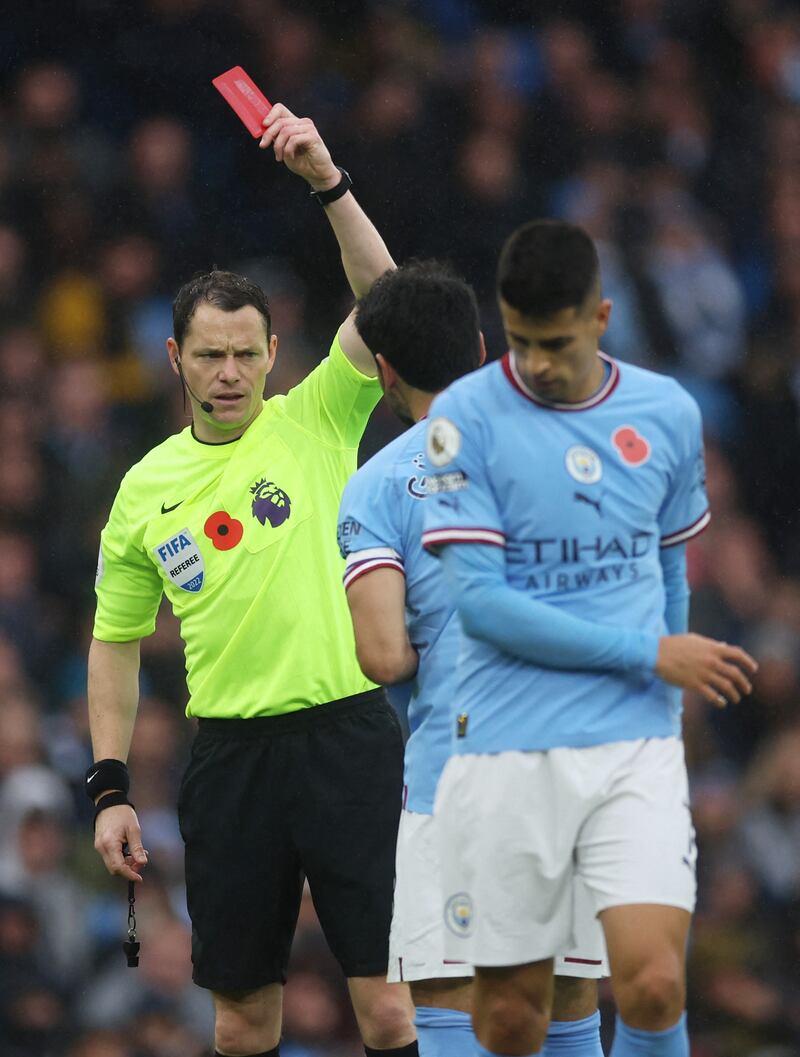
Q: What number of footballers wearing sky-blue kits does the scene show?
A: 2